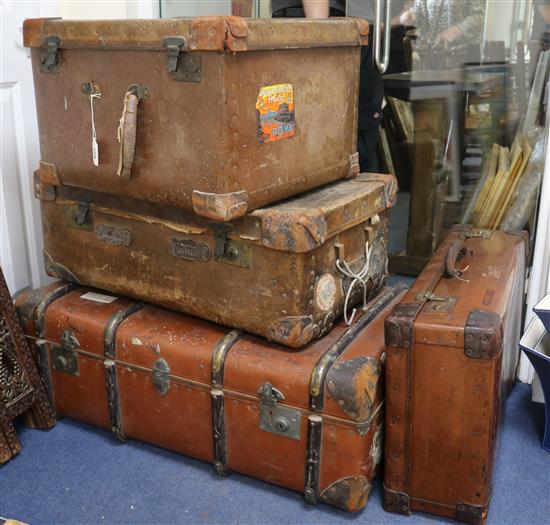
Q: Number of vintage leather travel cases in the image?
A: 4